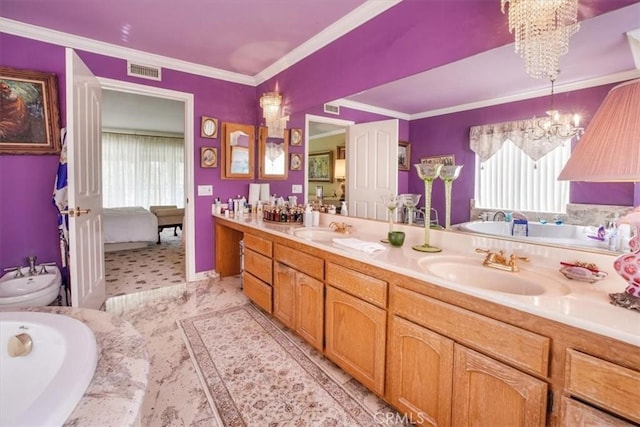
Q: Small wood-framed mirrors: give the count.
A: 2